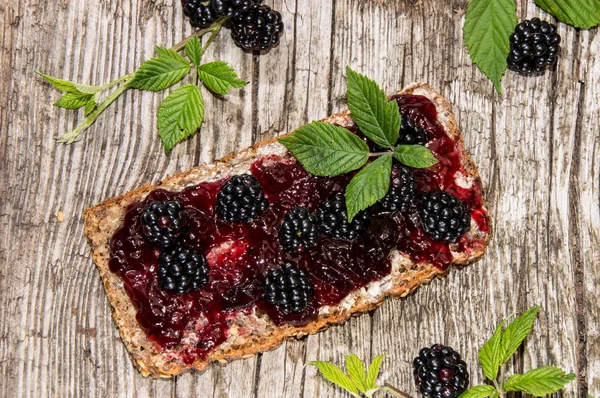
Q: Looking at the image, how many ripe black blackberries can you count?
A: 14